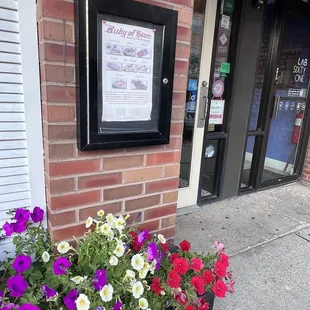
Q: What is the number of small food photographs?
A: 8